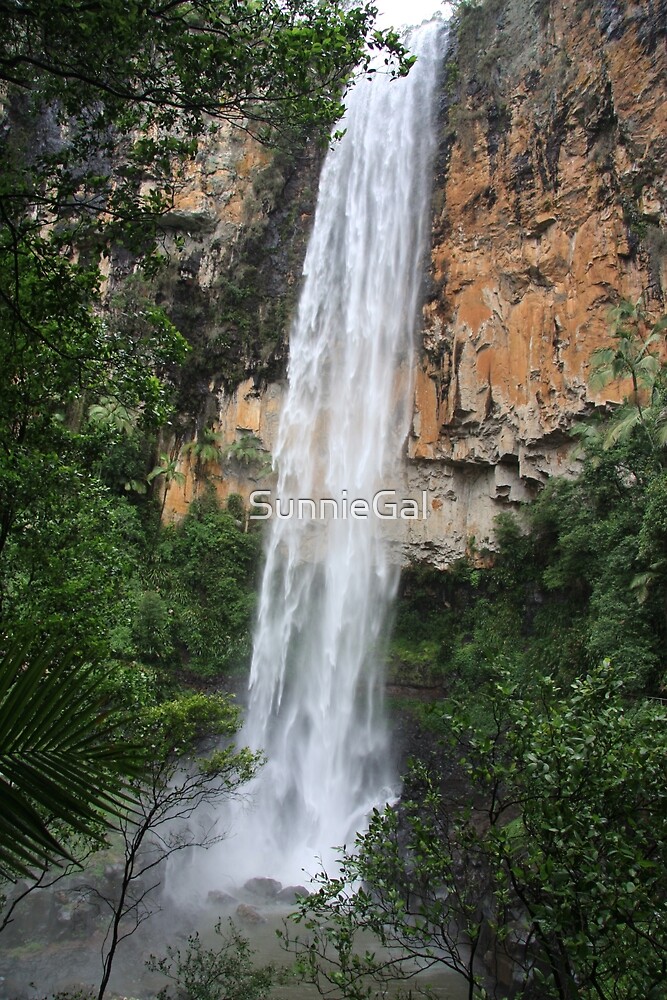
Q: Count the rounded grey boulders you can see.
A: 4